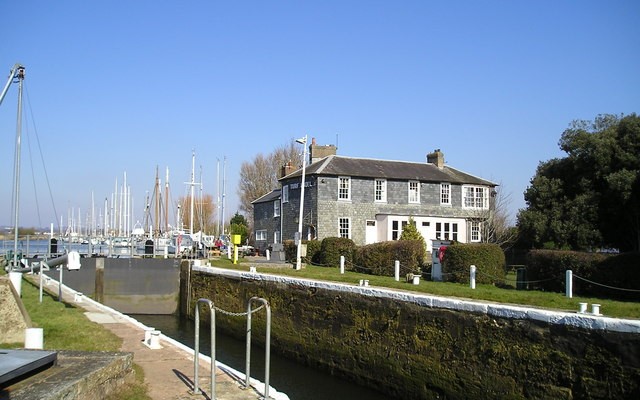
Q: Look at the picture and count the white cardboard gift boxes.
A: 0